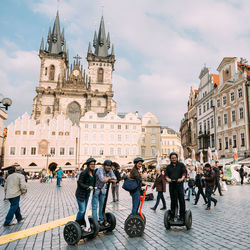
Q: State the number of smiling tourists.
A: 4